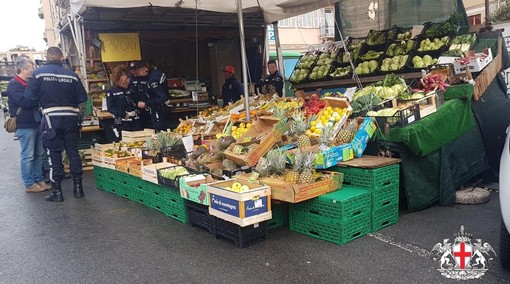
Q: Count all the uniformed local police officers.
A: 5